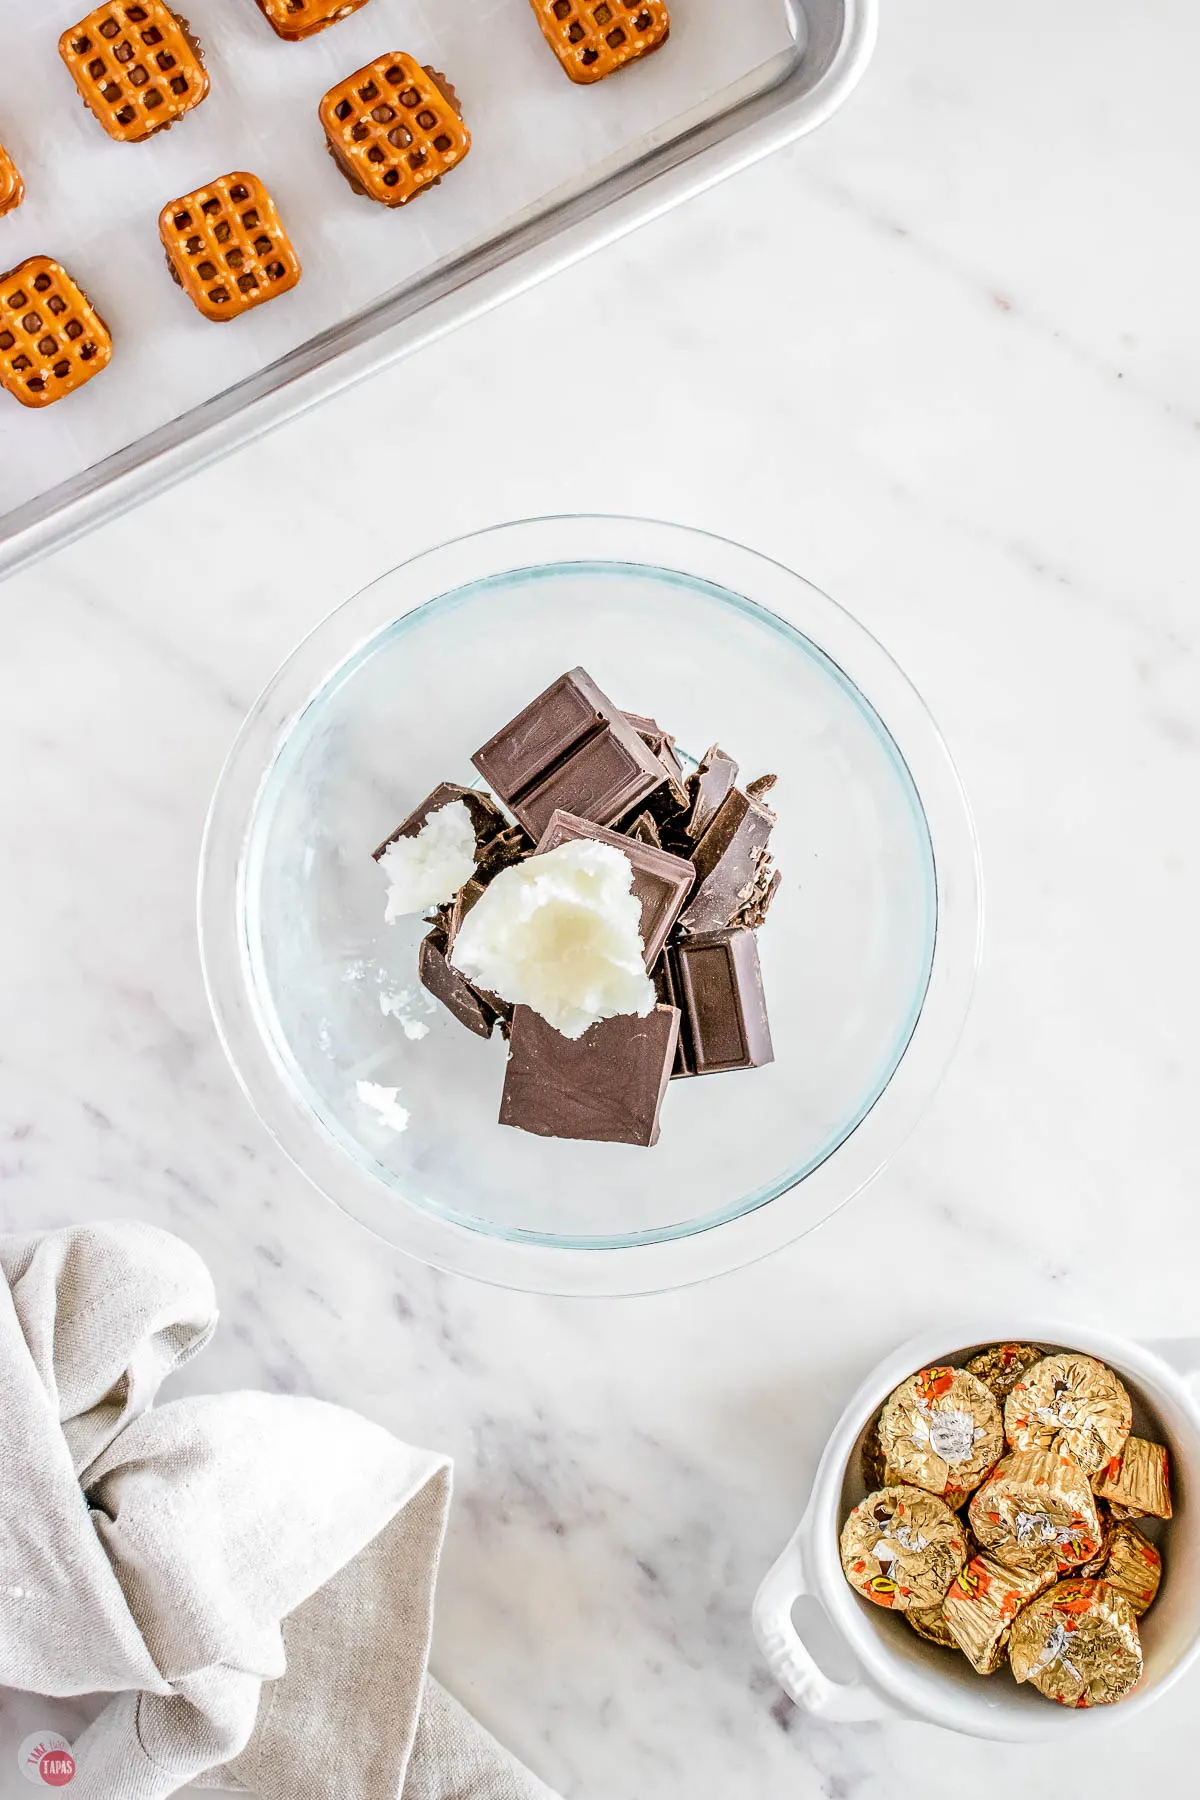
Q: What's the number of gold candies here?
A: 11